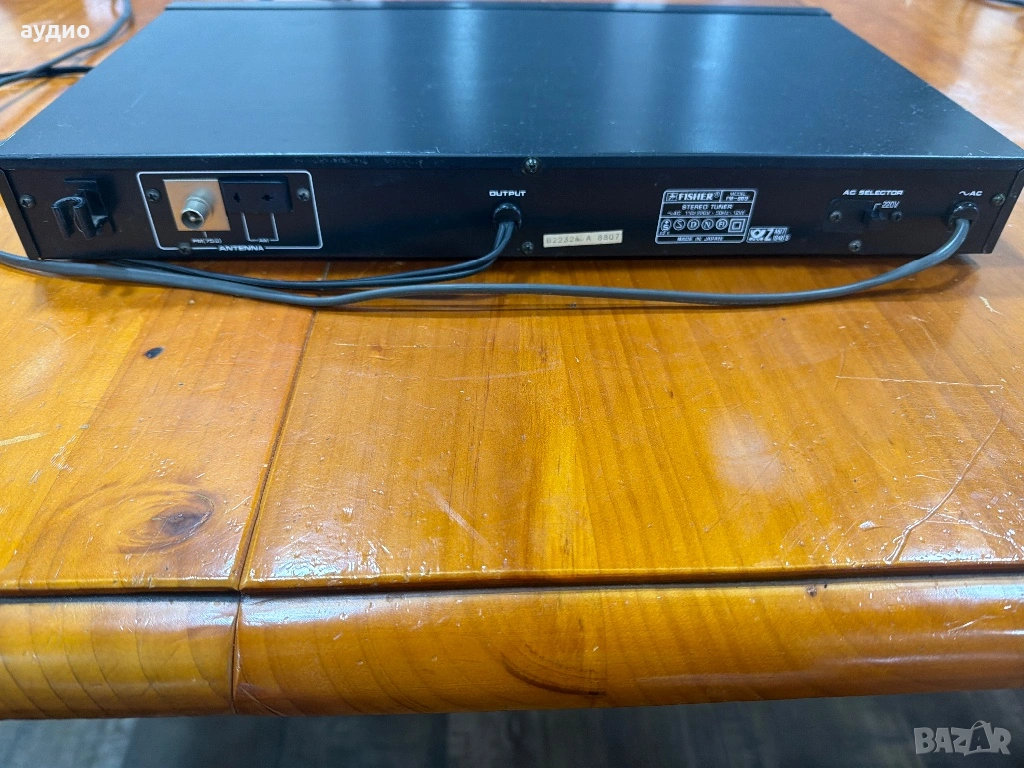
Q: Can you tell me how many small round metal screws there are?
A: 10